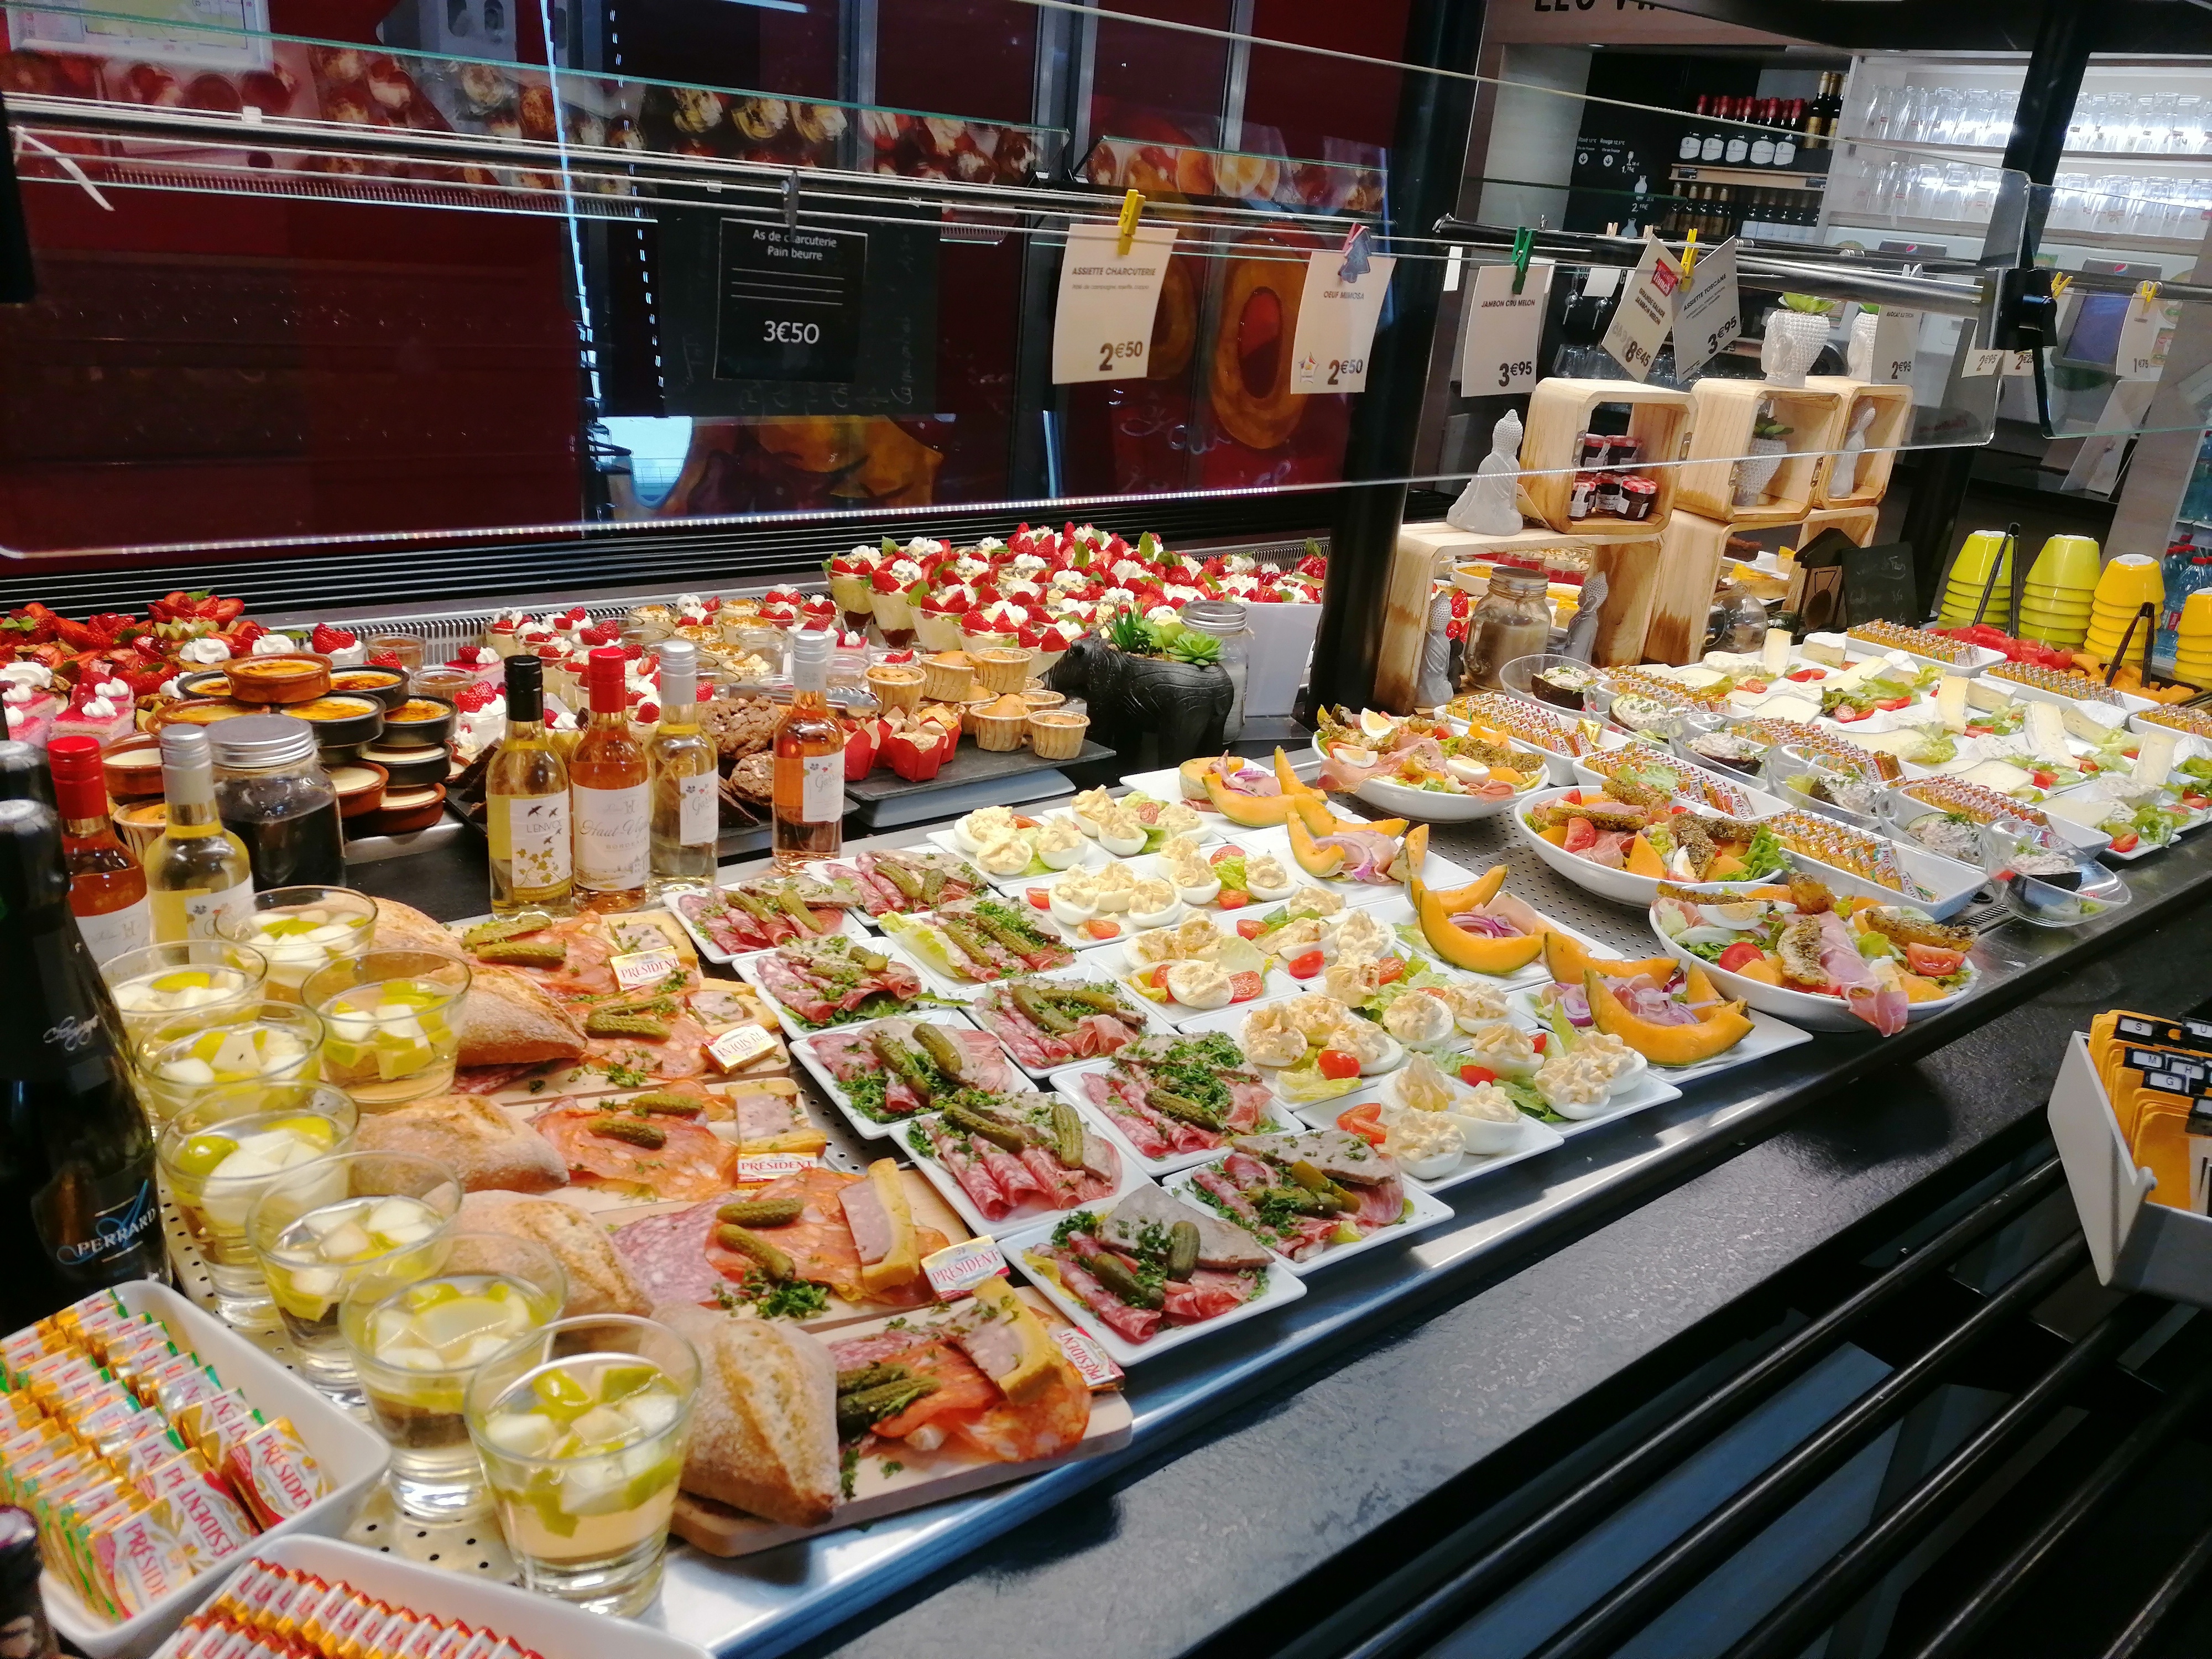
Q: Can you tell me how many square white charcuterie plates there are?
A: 10